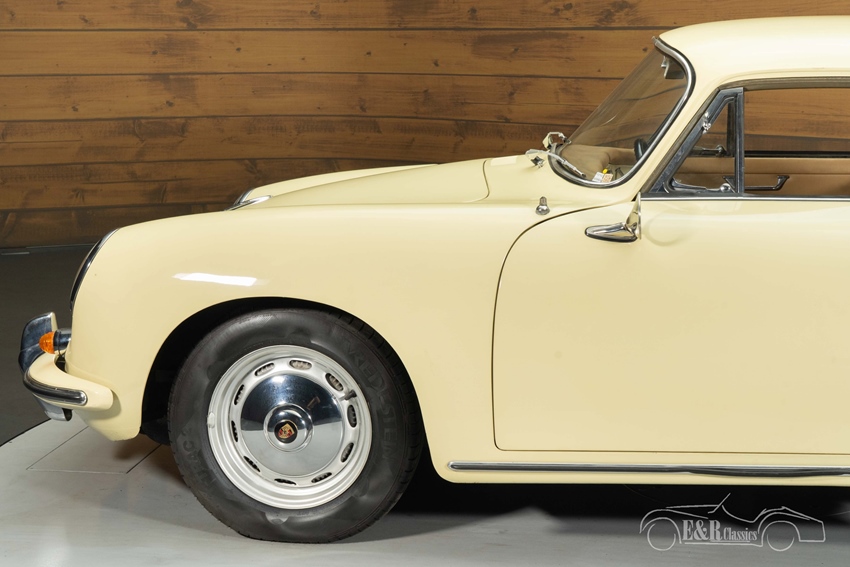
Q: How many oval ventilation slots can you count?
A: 10